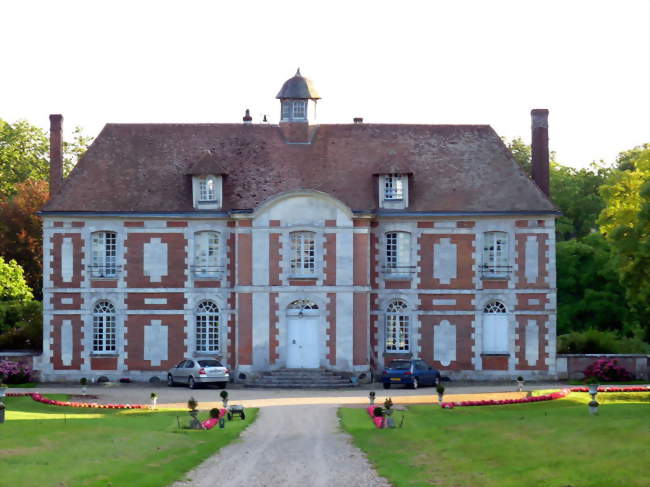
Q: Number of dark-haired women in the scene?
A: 0